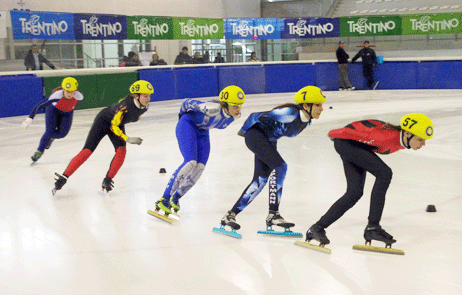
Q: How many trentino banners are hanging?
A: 8